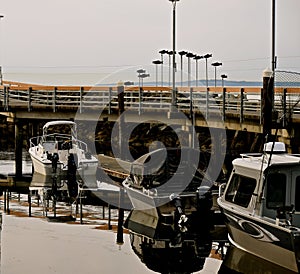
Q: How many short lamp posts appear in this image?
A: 12